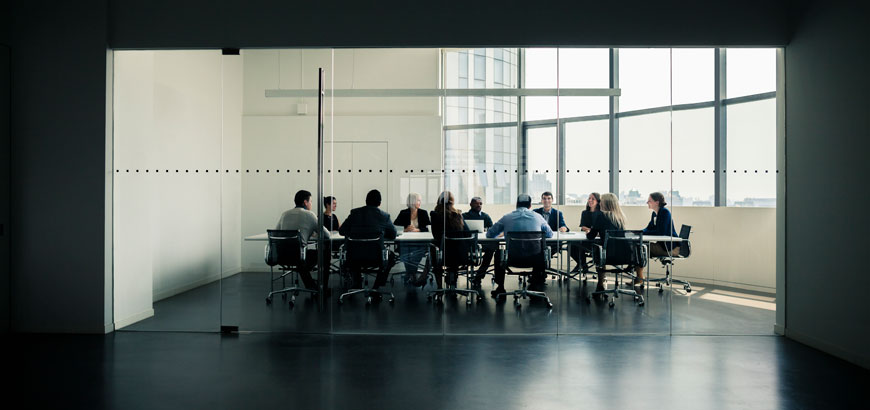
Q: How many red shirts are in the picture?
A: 0